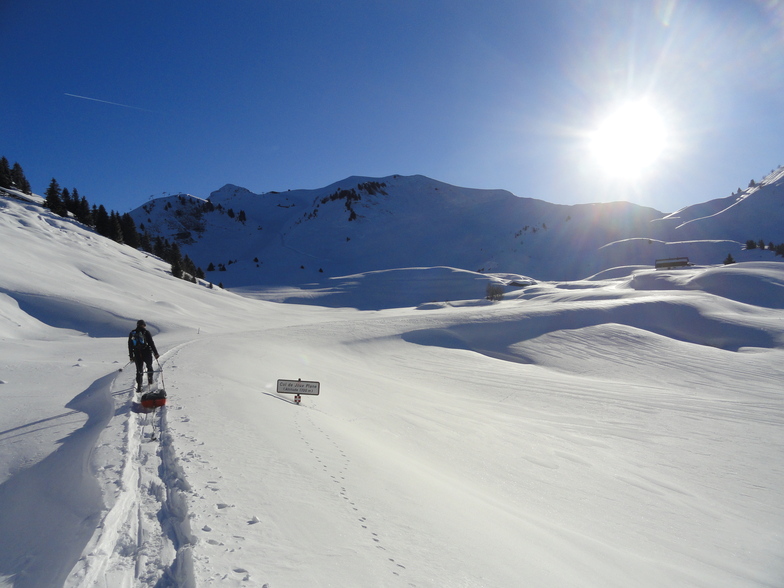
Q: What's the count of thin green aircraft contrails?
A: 0